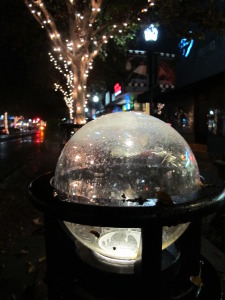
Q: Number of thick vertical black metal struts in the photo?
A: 3